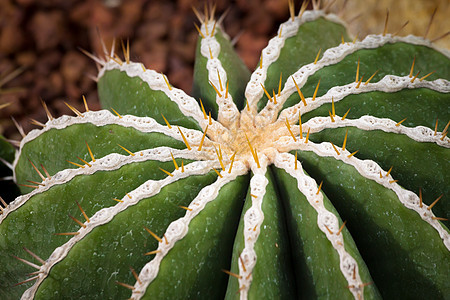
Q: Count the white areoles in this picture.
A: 13